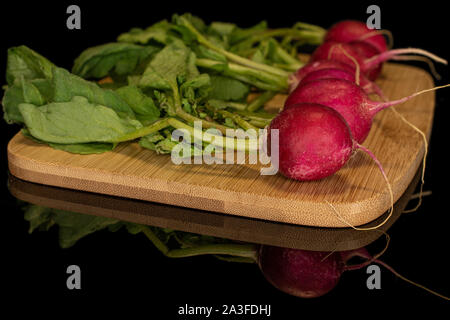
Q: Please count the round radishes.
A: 6